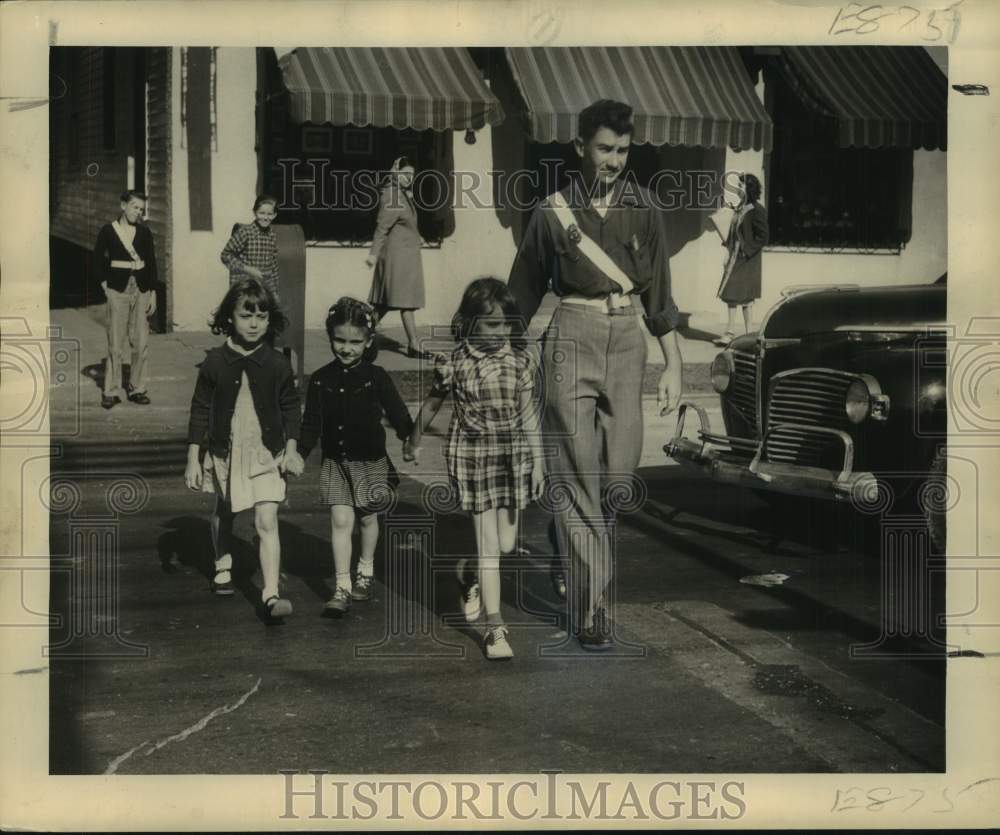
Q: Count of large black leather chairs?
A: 0